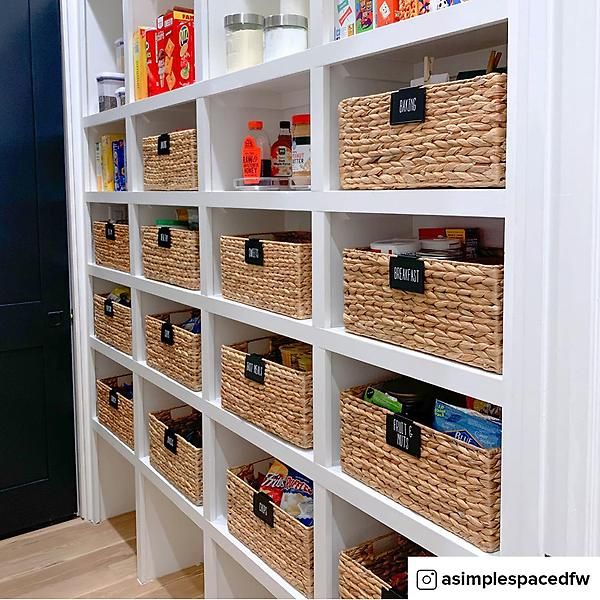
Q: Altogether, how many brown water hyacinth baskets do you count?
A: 14